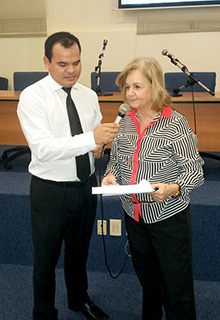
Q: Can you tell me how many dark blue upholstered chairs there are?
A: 4